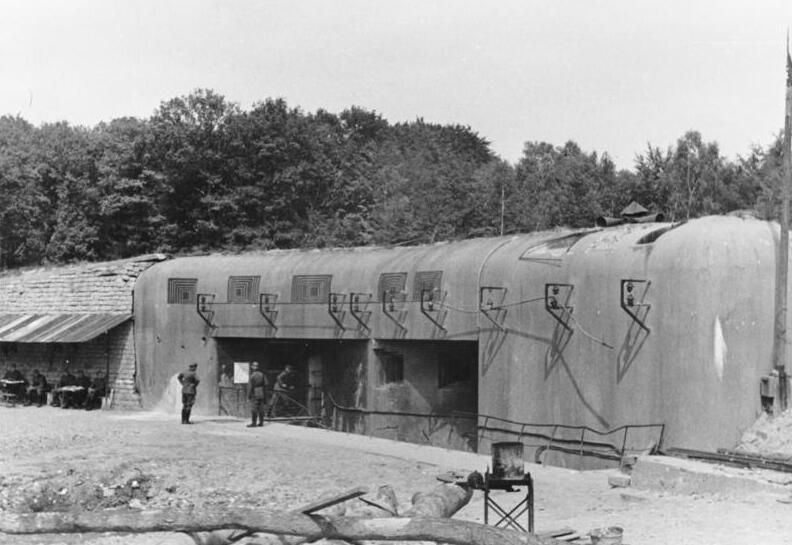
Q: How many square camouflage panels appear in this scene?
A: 5